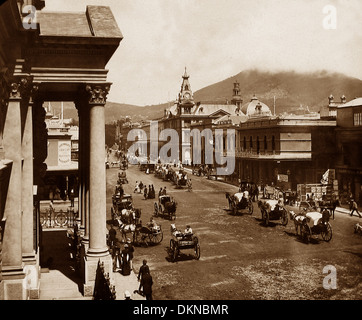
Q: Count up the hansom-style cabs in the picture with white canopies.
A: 3